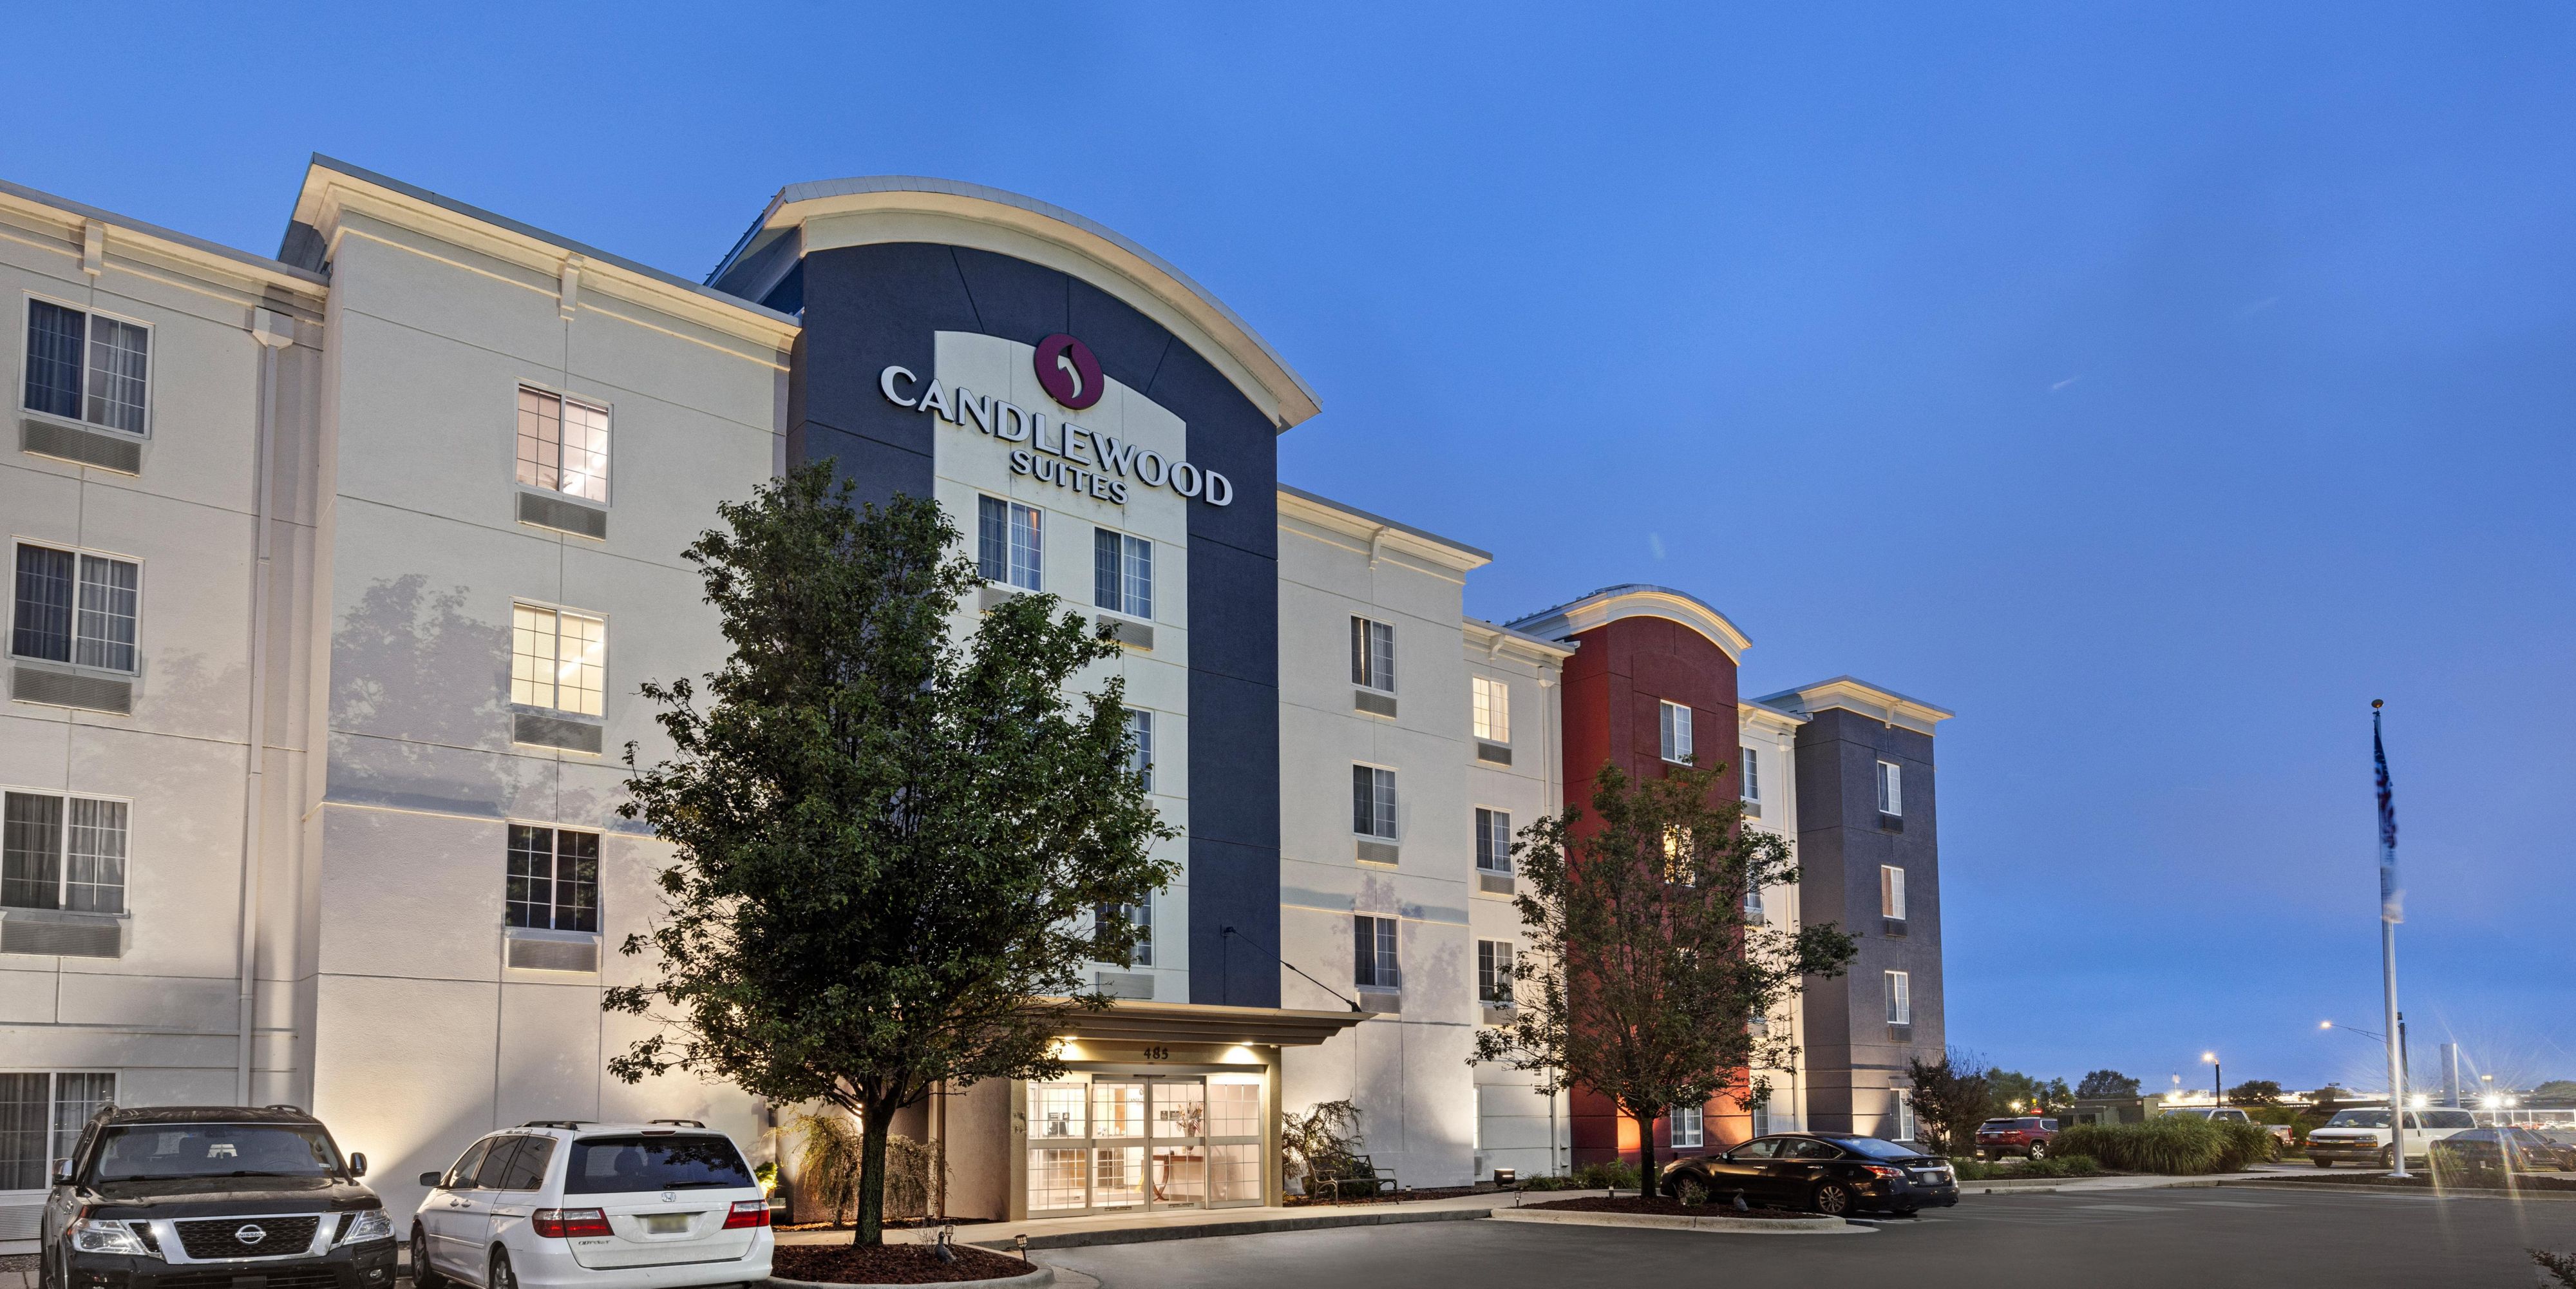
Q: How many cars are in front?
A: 3